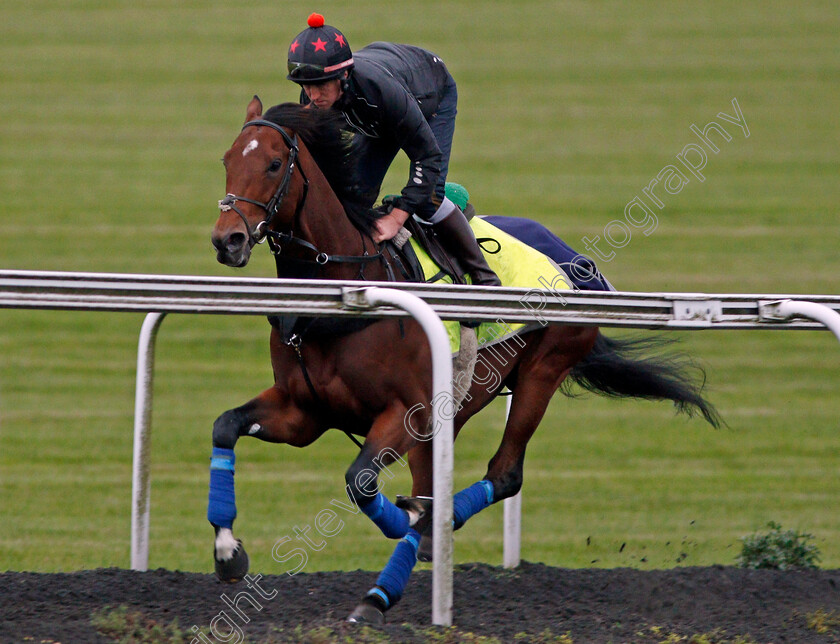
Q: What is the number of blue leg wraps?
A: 4